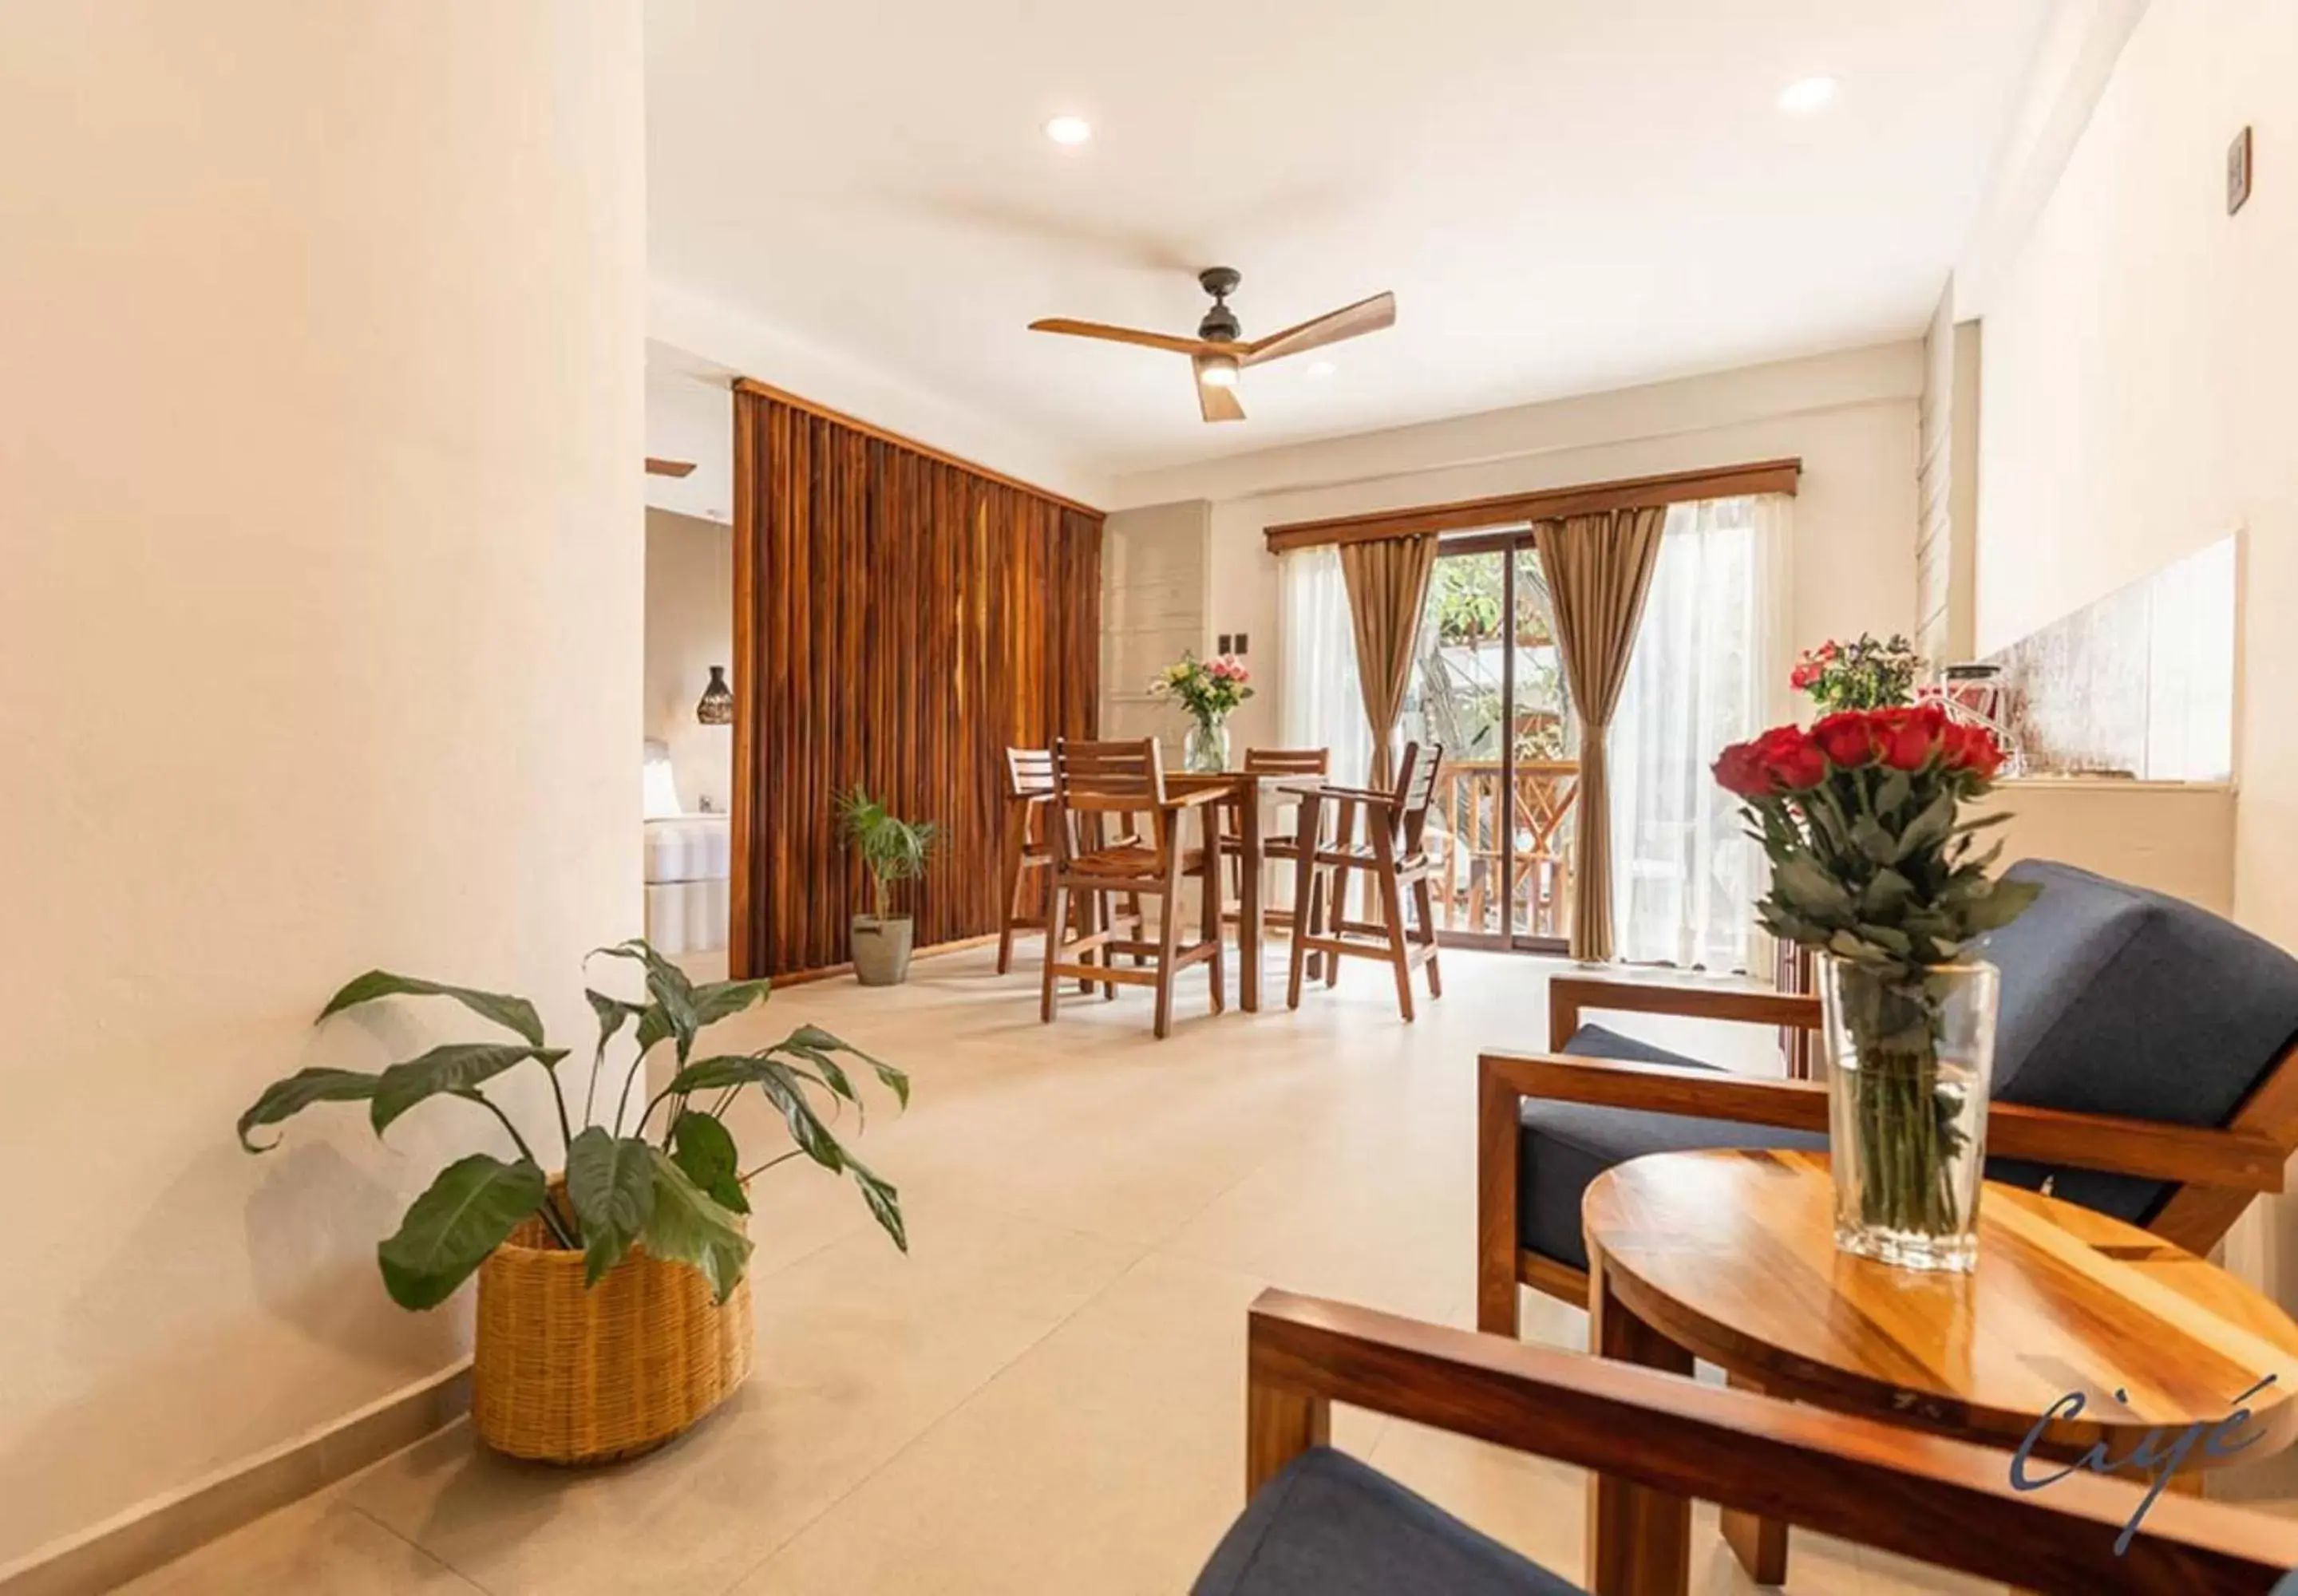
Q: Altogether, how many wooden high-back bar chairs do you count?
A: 4